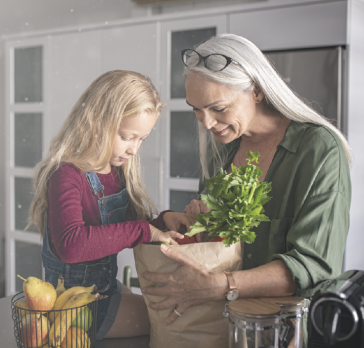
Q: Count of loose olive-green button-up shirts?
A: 1